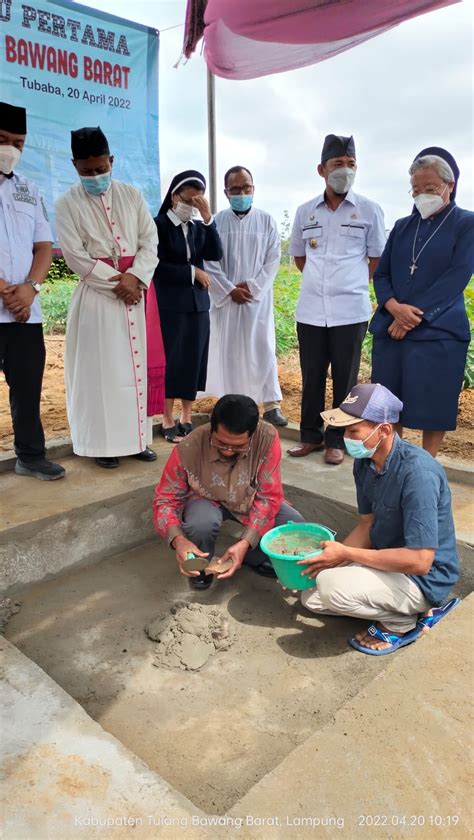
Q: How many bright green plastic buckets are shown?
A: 1